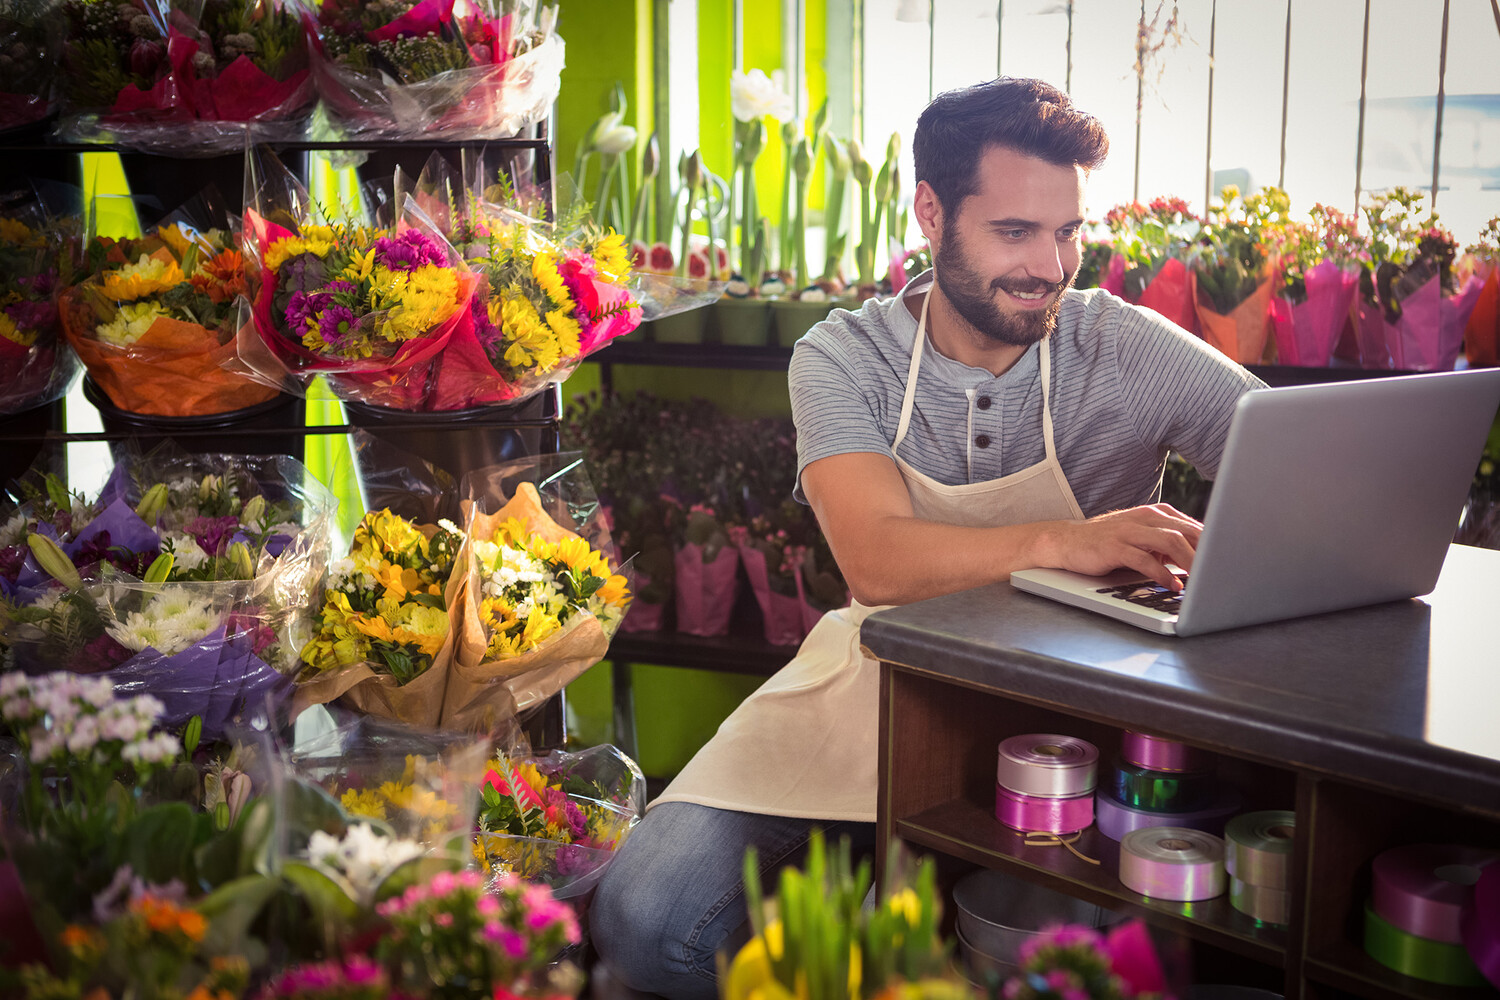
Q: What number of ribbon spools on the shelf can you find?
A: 11